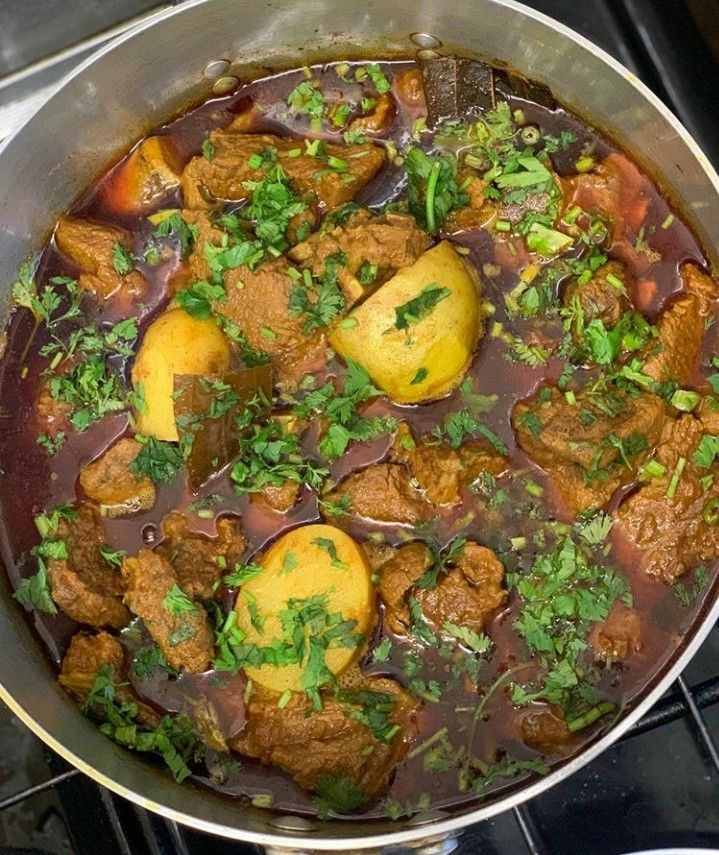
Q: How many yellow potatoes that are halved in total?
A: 3